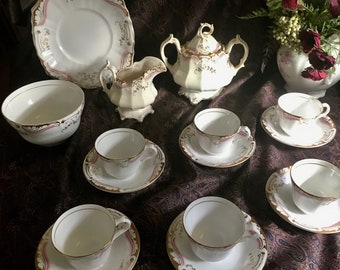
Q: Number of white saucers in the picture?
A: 6